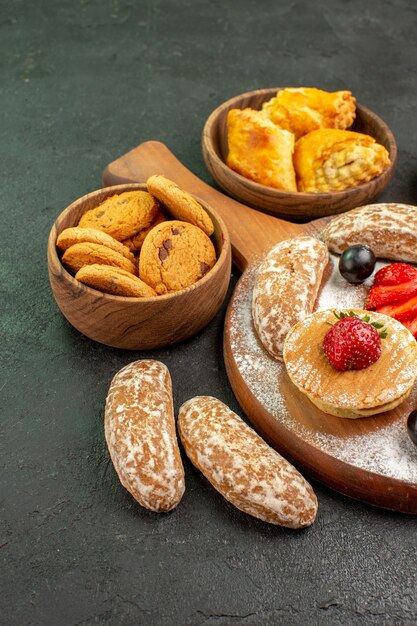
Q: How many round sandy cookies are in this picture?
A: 7